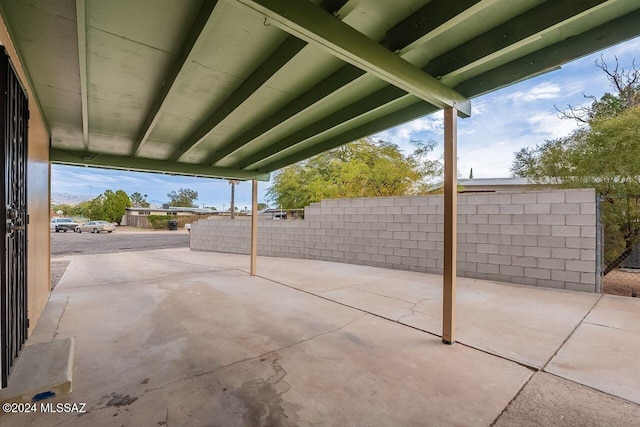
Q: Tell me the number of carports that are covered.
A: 1